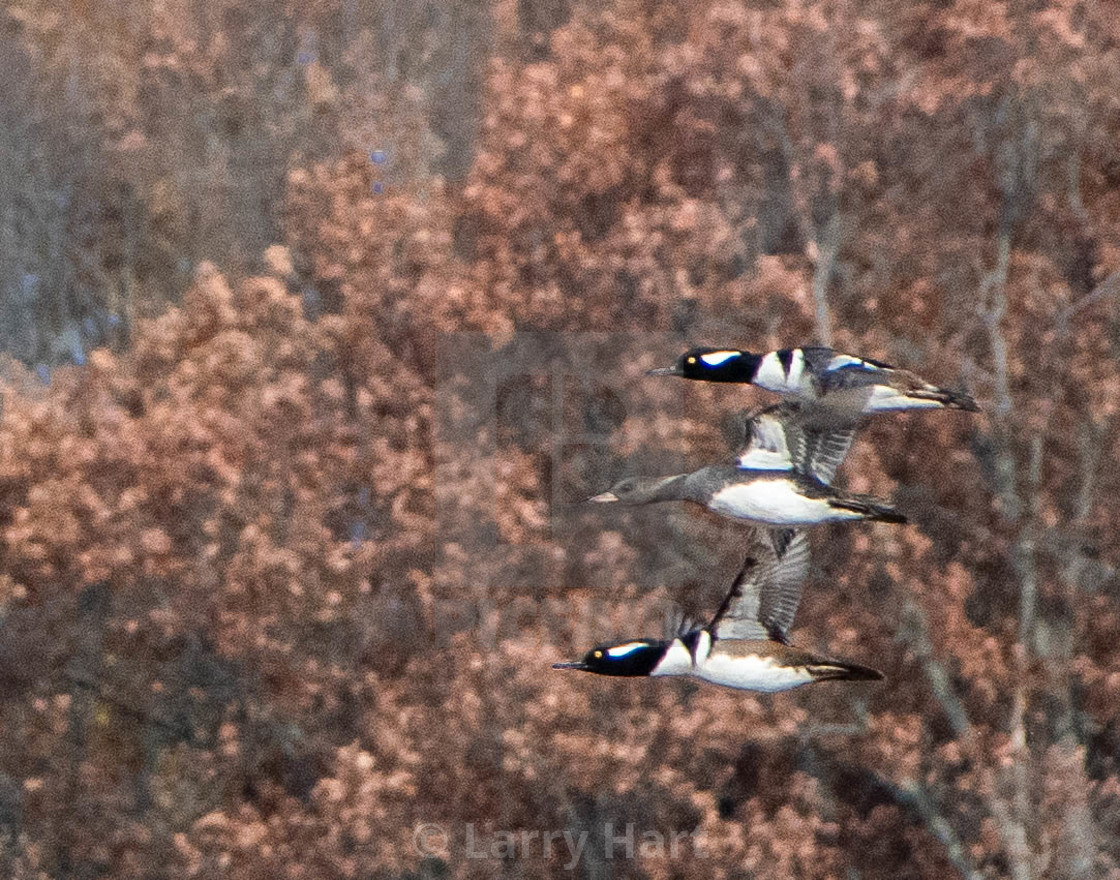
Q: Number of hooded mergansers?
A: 3